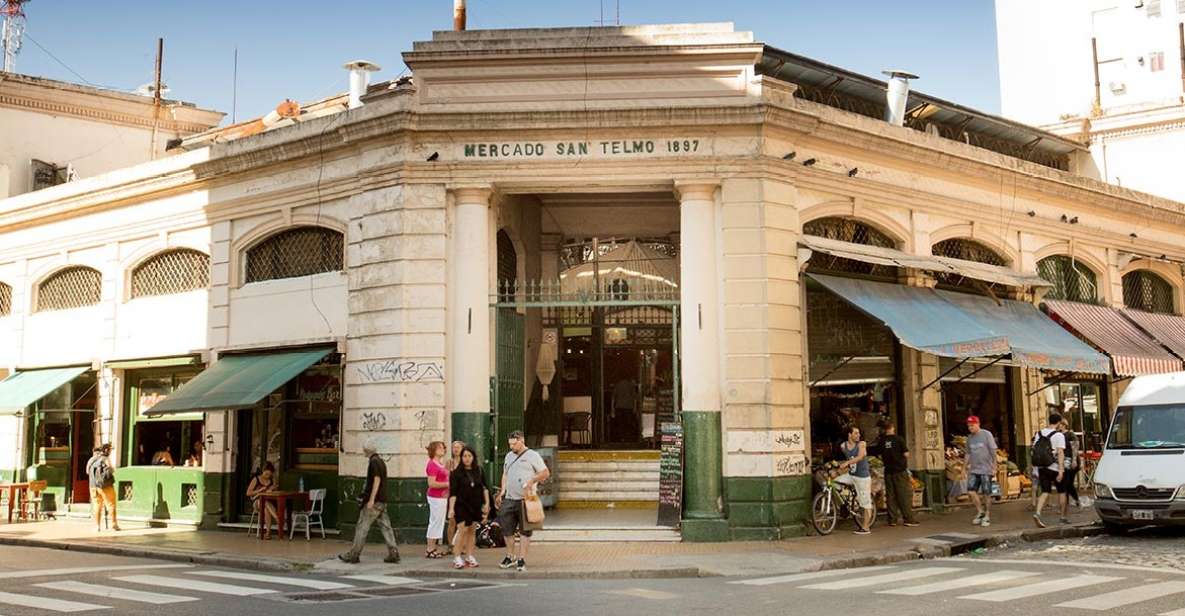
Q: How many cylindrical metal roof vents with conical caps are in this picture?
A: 2